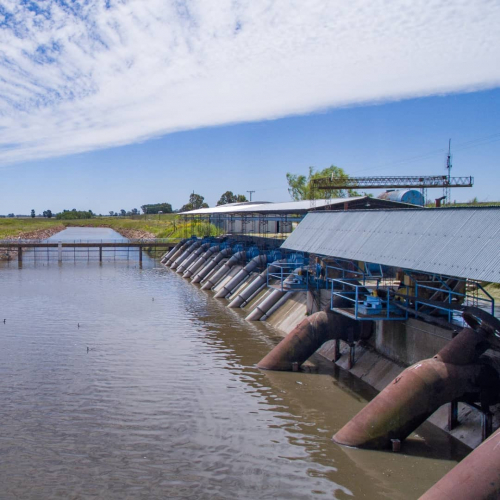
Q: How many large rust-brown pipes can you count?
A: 3